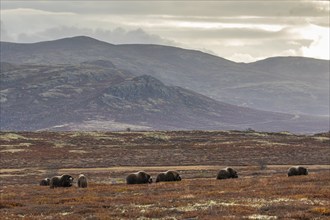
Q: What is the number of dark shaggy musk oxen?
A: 7